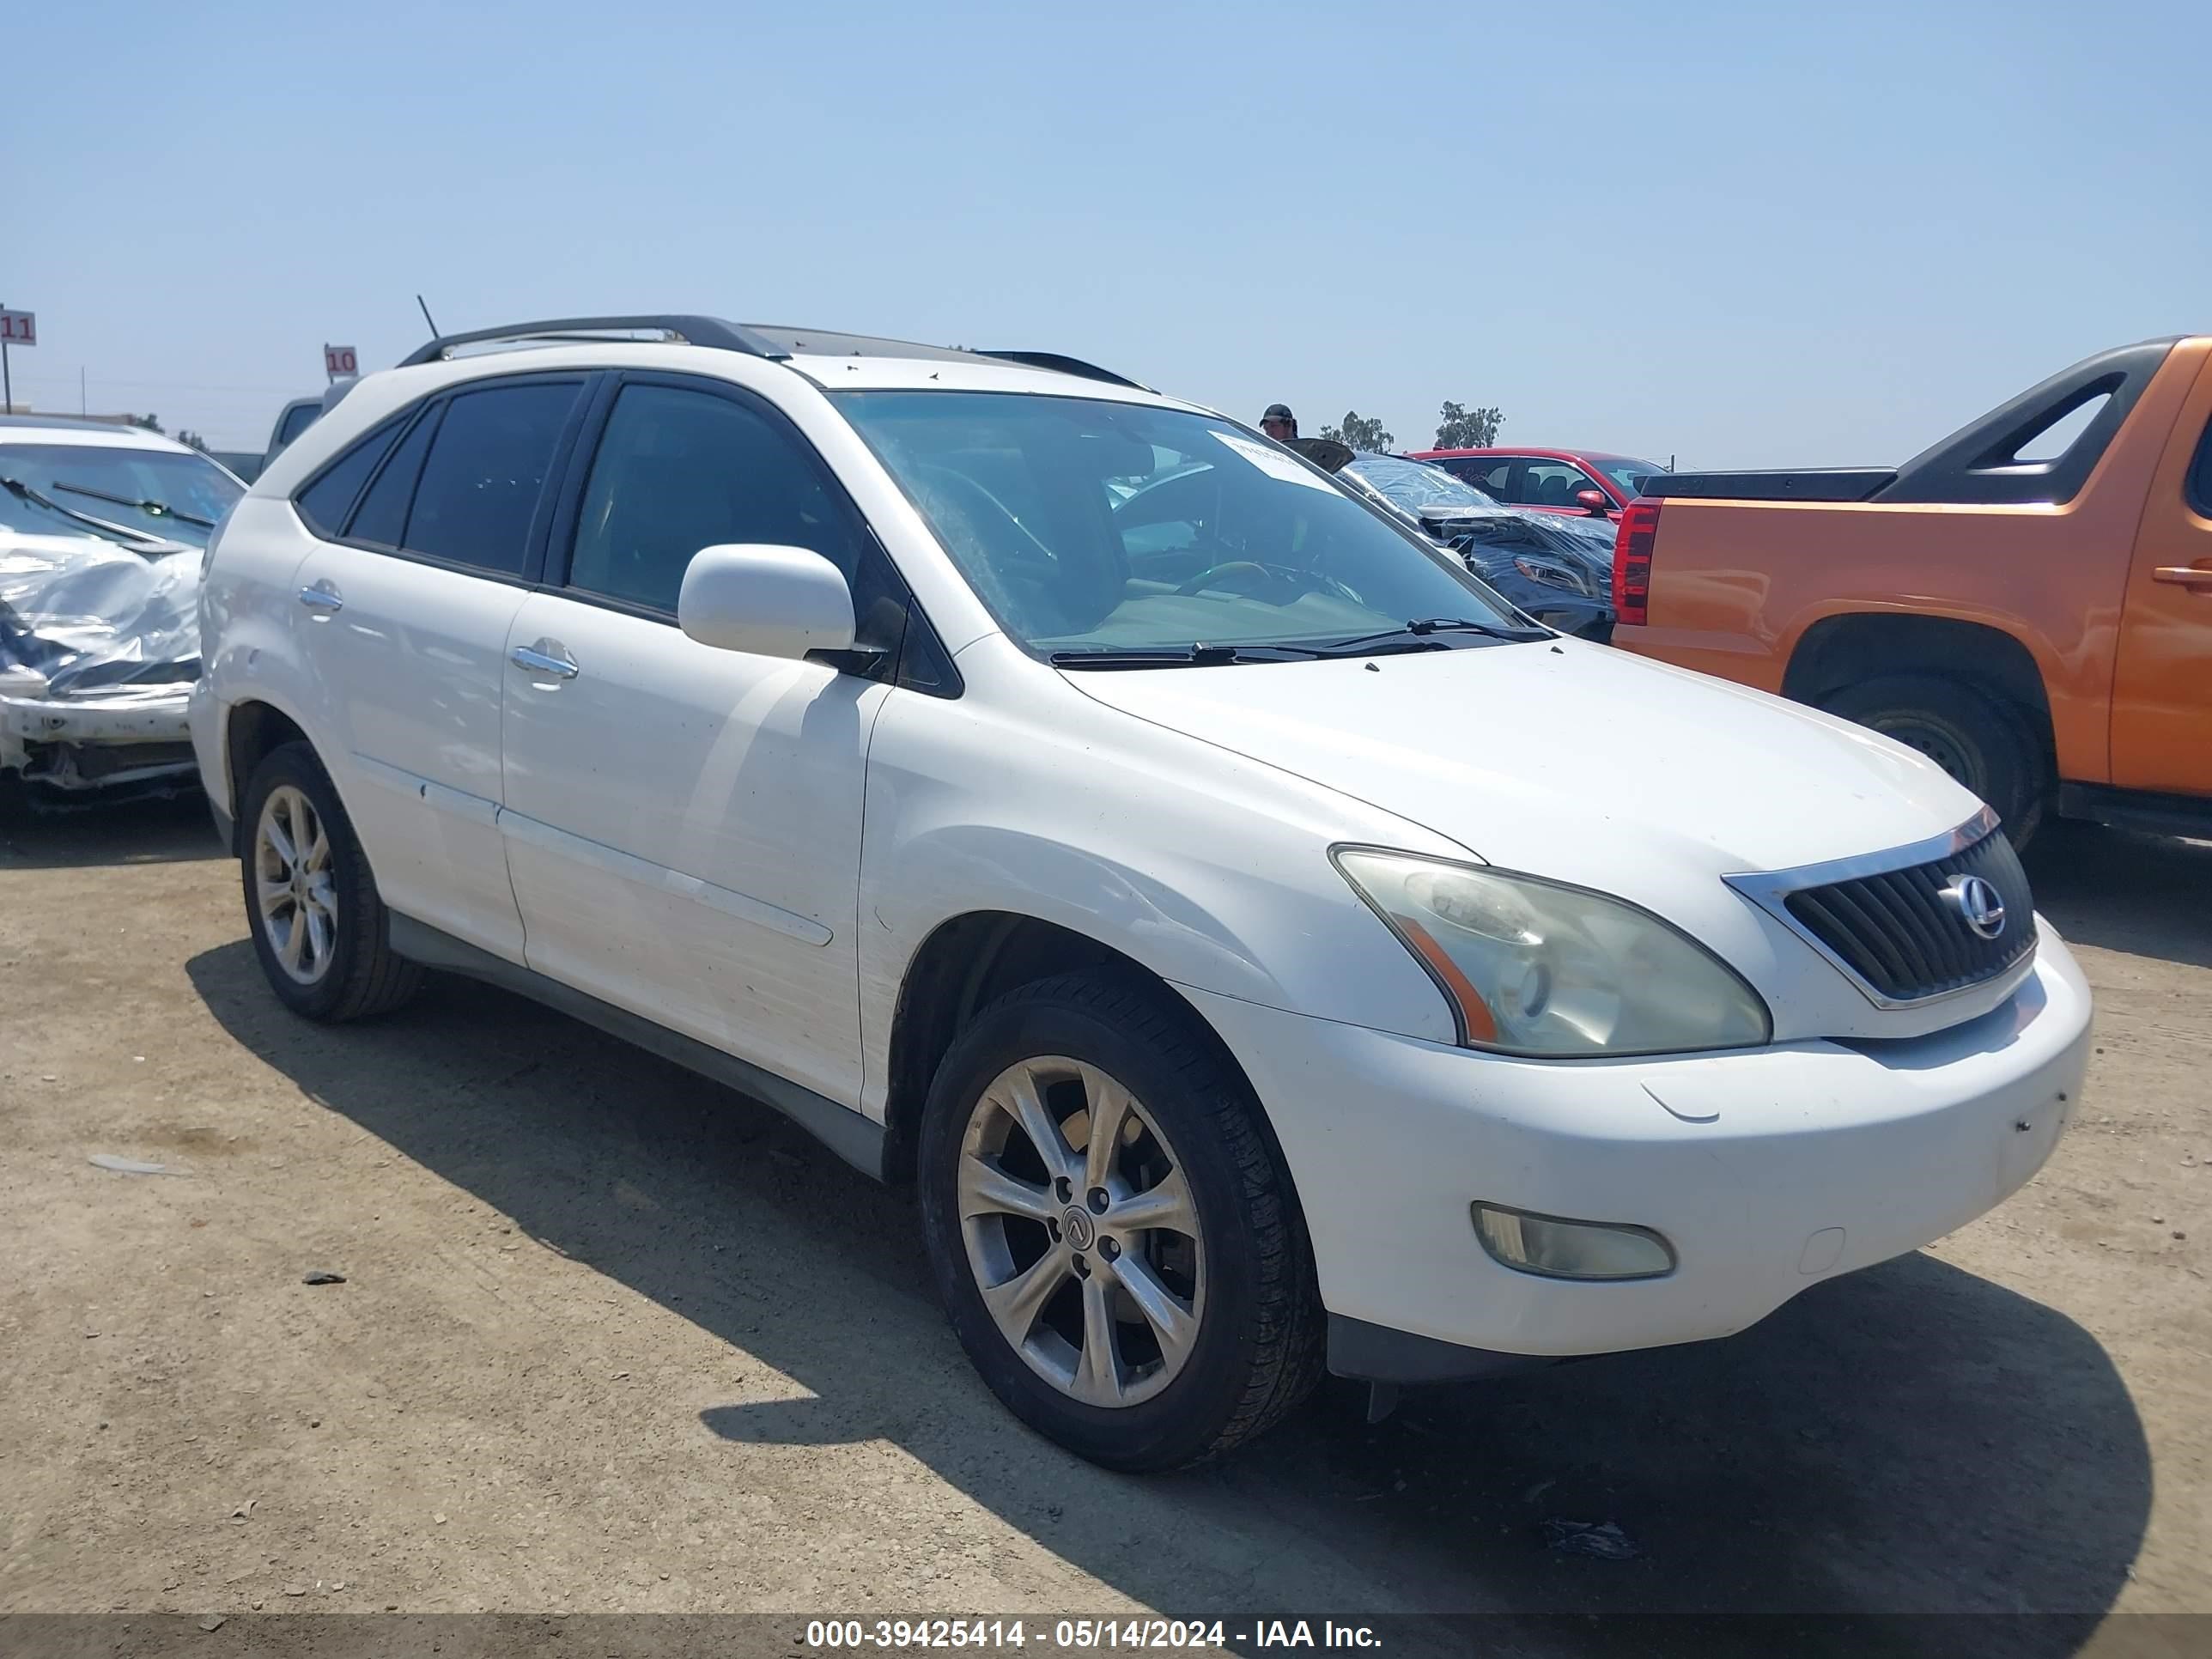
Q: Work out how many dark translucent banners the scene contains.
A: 1